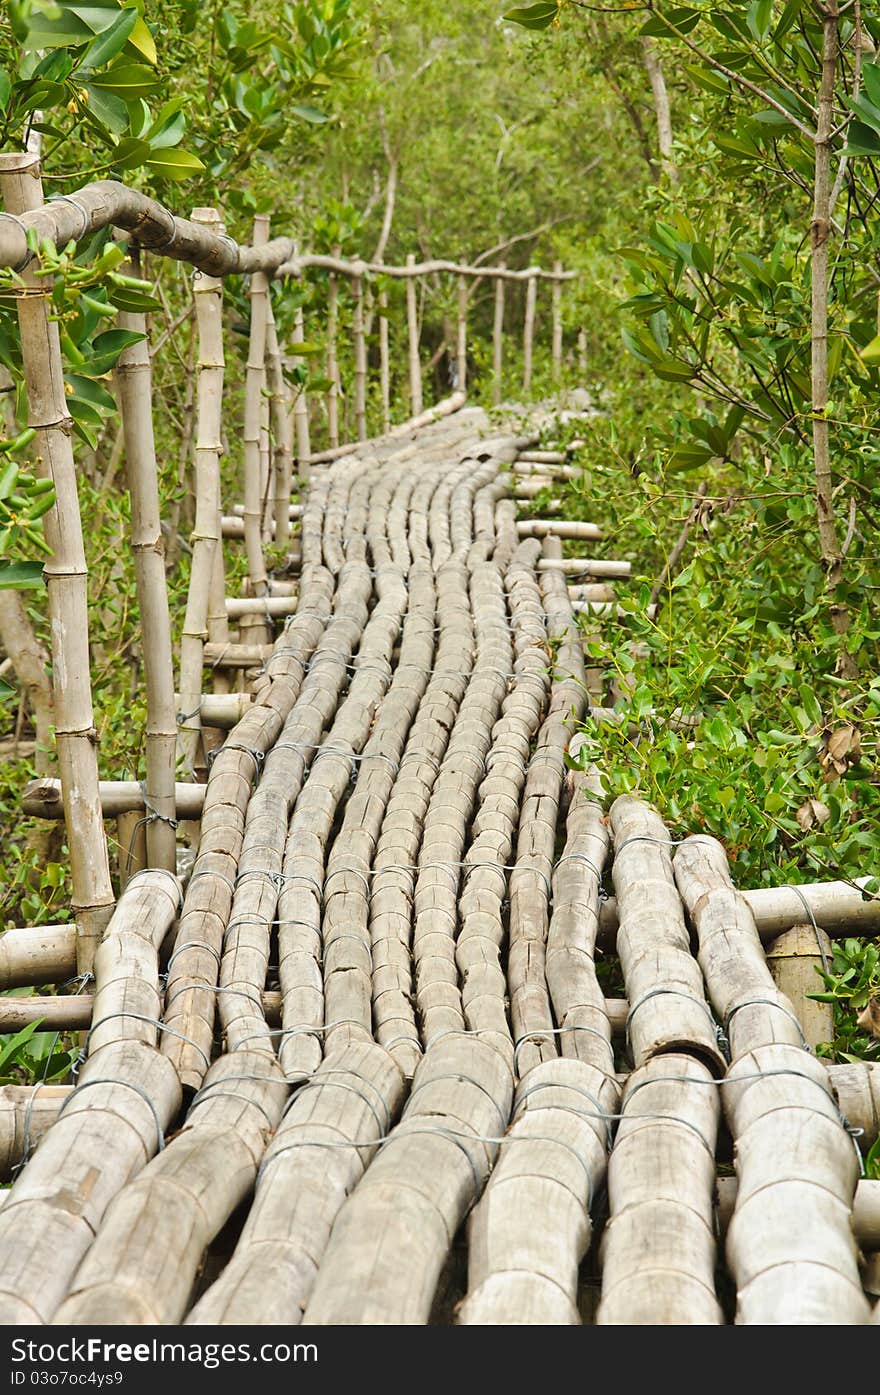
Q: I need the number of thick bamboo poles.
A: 7